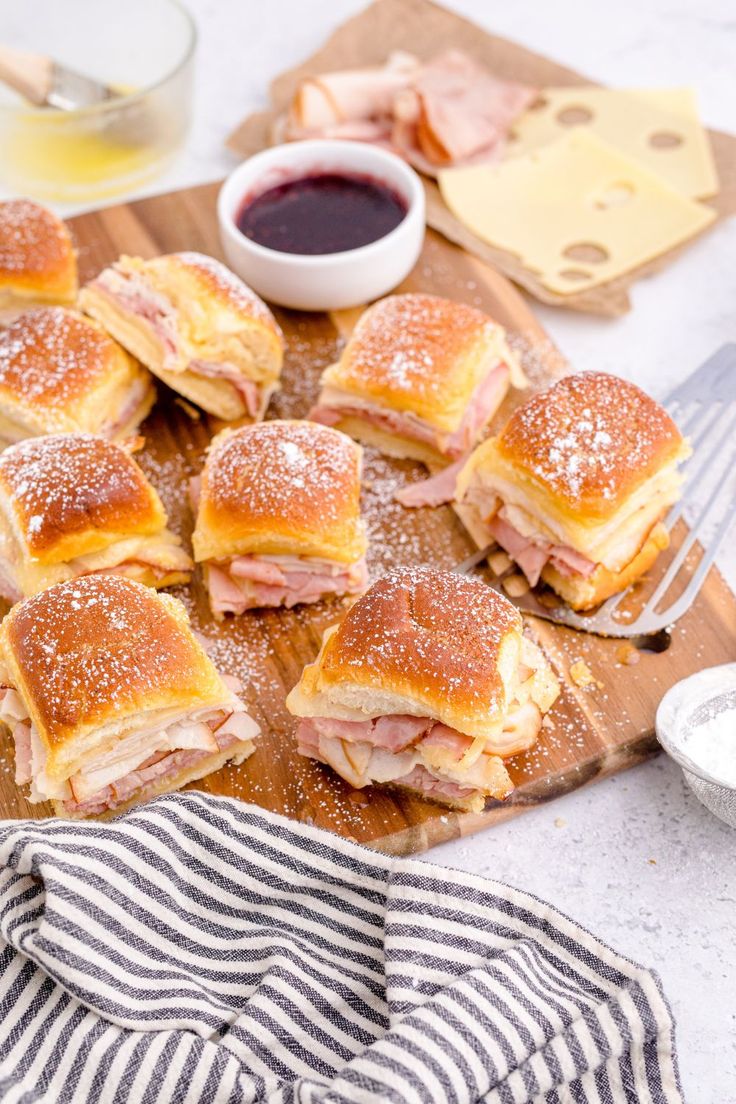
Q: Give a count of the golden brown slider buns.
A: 9